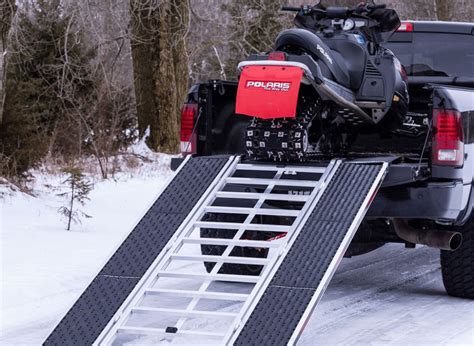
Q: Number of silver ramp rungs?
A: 11